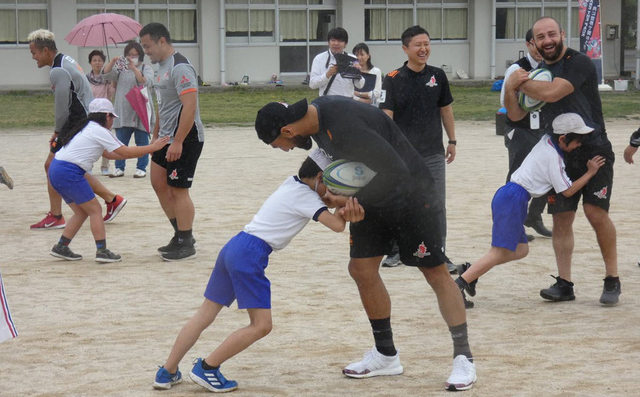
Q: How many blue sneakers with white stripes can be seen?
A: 2